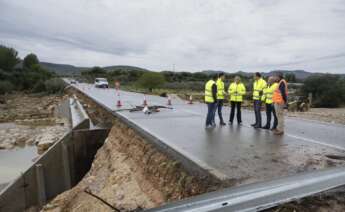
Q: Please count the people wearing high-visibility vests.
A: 6